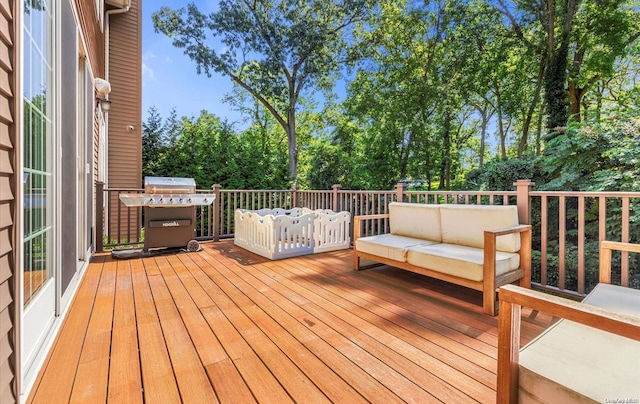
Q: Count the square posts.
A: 6